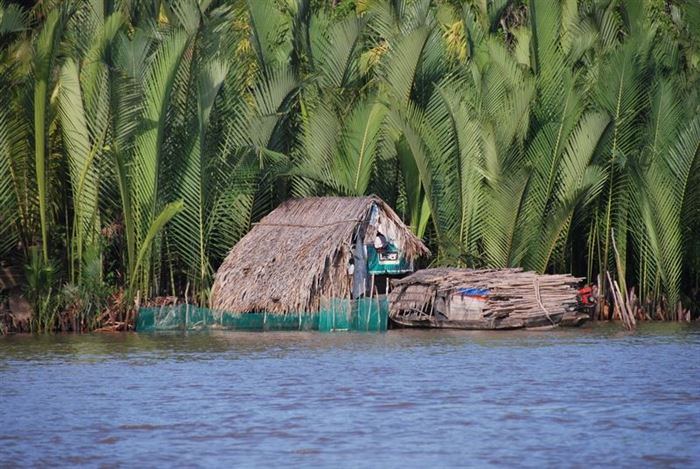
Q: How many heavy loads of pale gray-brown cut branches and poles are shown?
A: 1